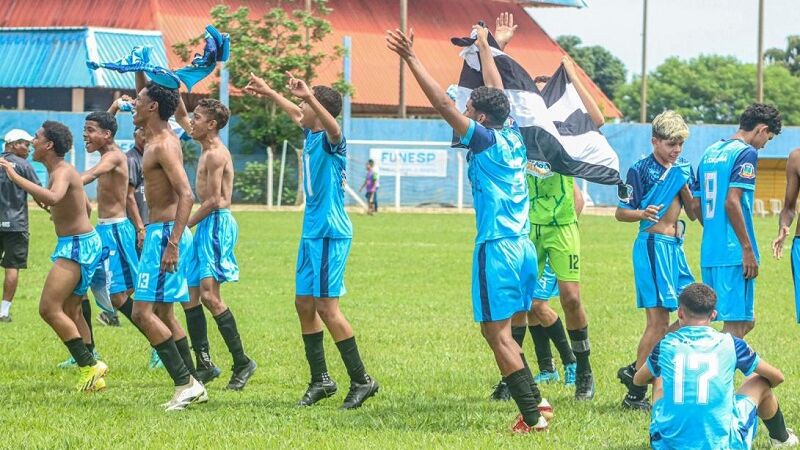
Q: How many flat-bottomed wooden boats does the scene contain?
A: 0